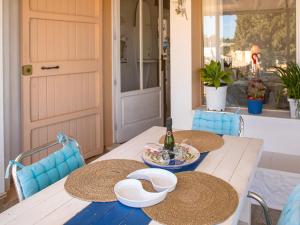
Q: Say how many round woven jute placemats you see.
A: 3